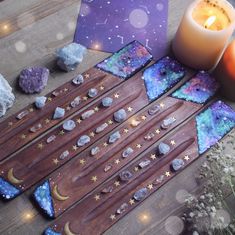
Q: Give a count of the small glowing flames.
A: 1